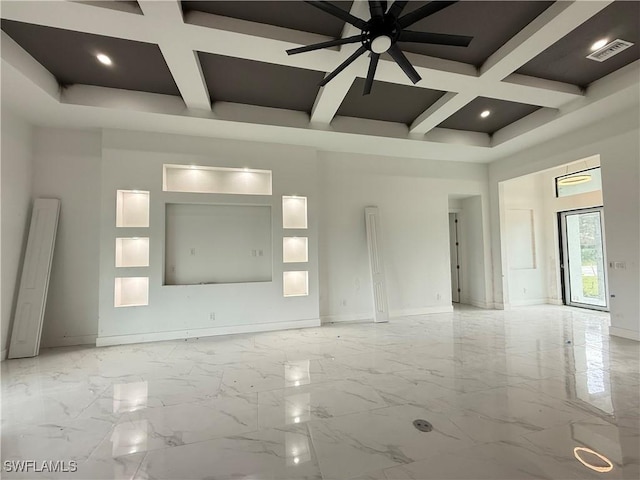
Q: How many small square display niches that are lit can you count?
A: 6